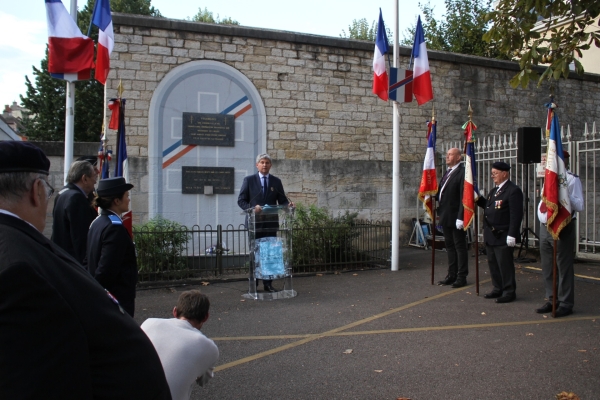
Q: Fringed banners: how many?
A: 3